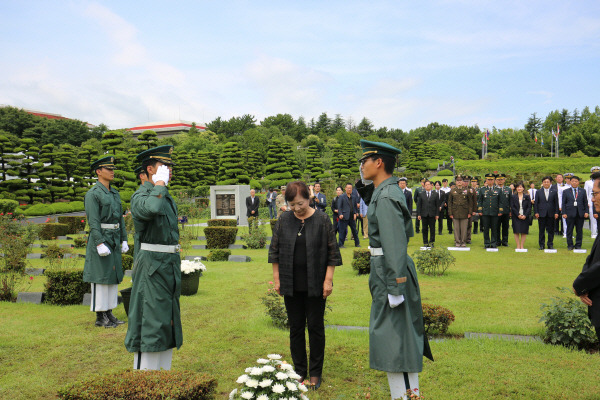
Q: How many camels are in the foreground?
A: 0